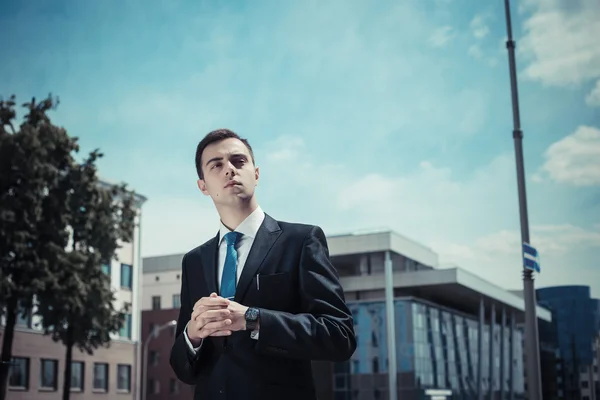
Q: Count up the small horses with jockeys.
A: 0